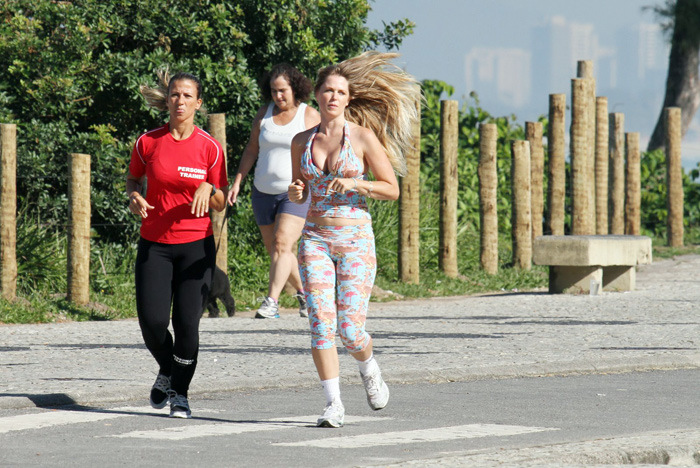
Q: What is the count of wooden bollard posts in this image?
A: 15